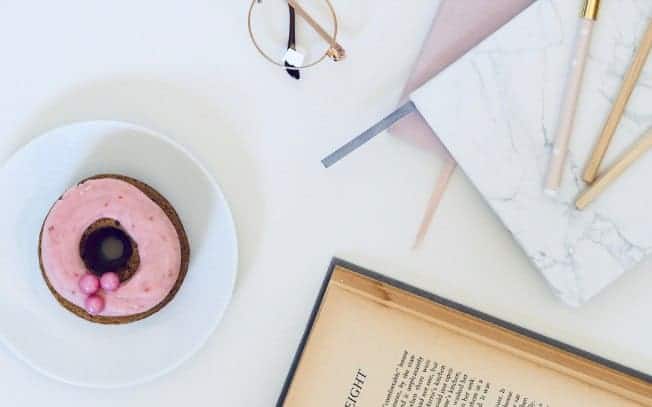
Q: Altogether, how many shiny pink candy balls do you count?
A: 3